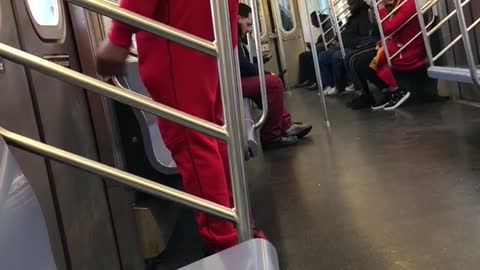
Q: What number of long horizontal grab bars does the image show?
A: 3